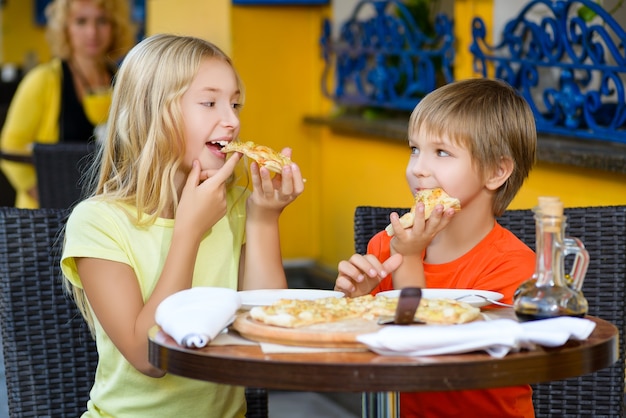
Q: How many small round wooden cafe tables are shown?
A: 1